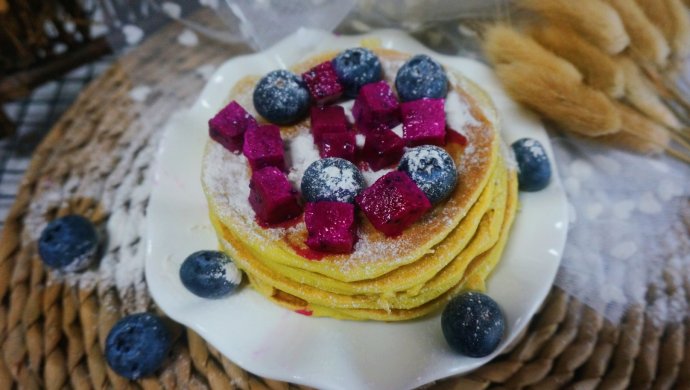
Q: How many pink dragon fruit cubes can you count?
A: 11